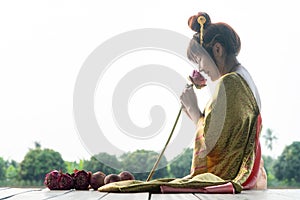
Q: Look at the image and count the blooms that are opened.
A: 1